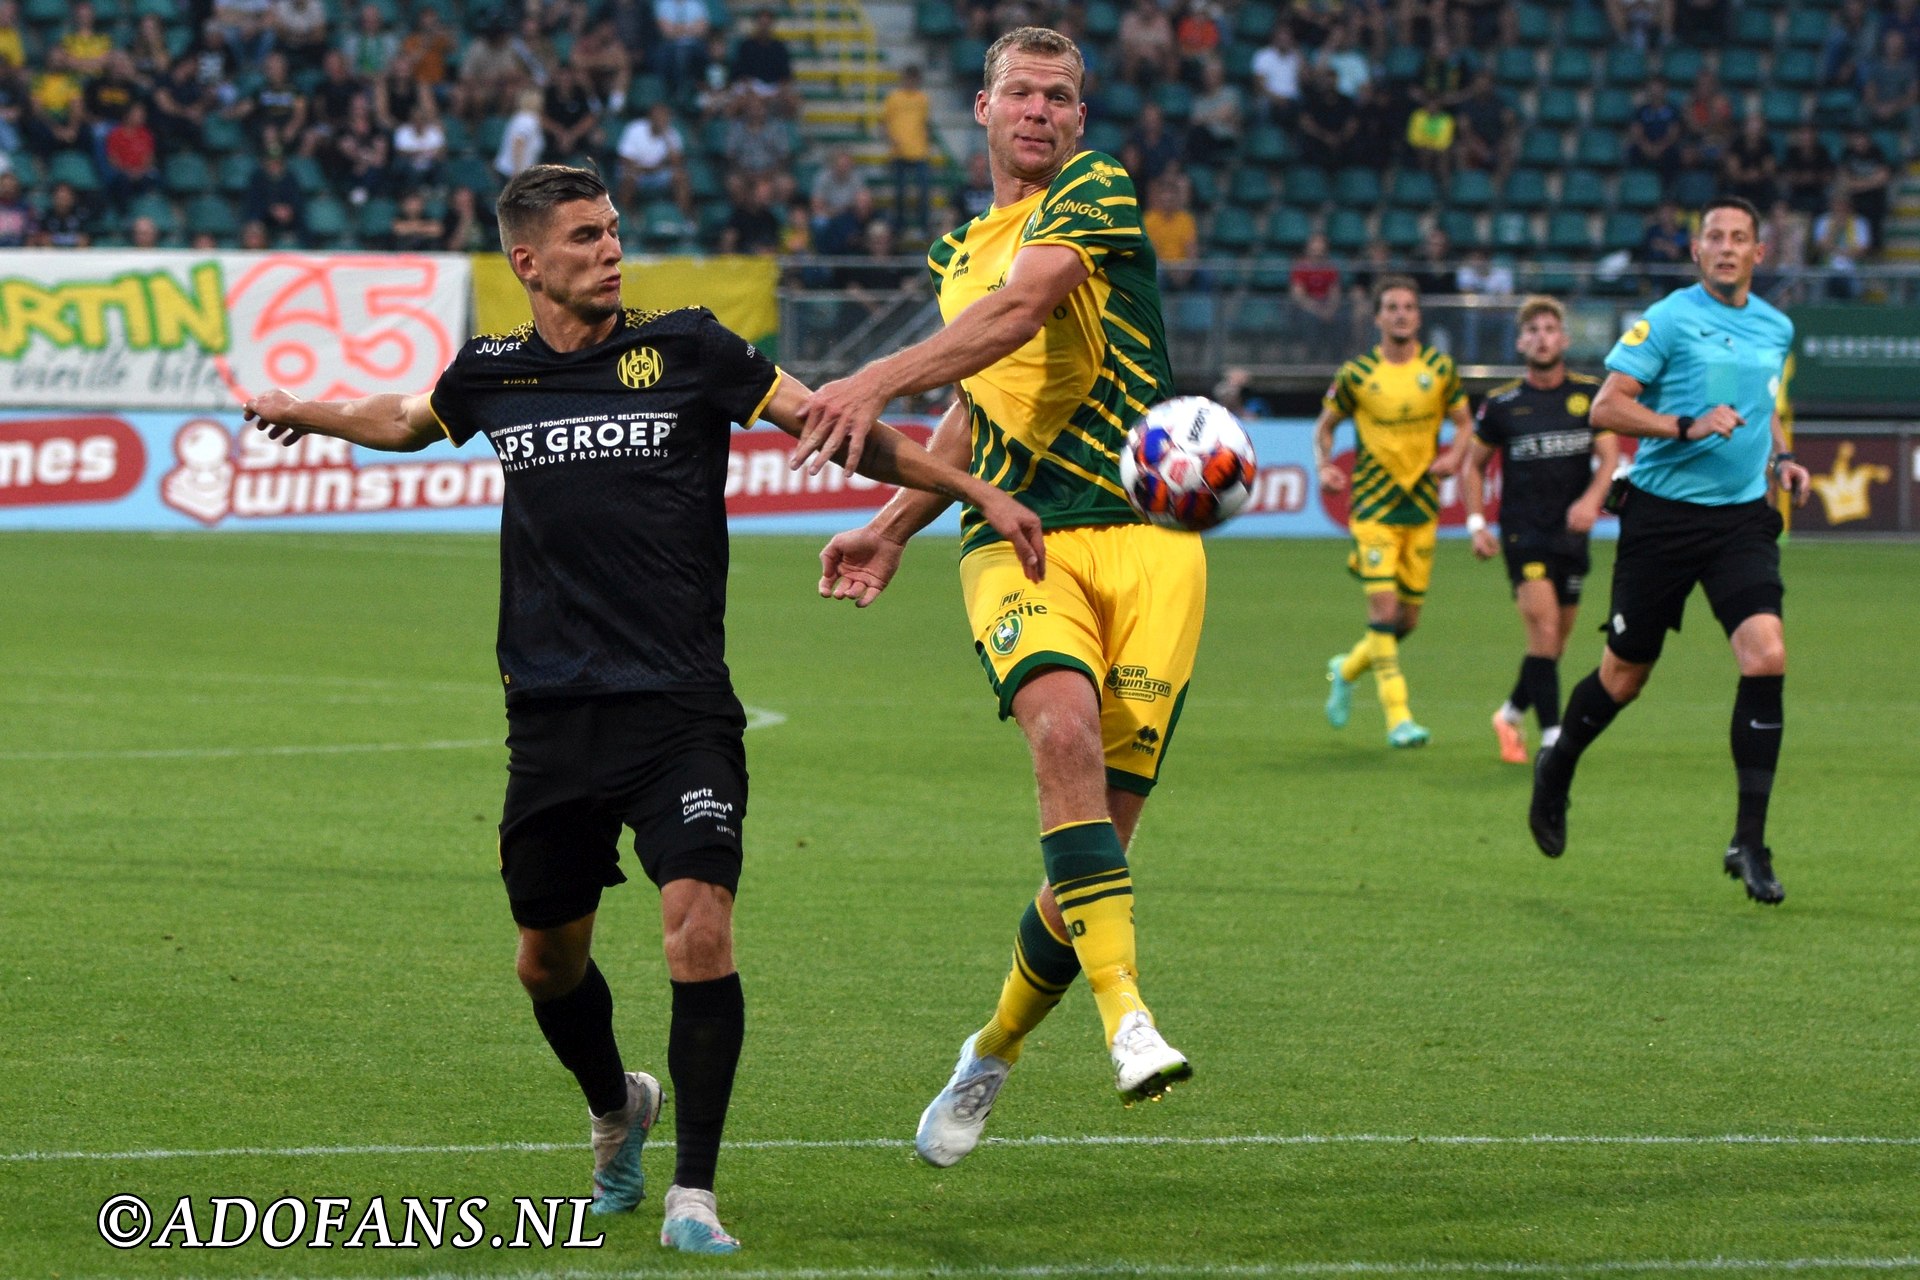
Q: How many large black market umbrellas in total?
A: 0